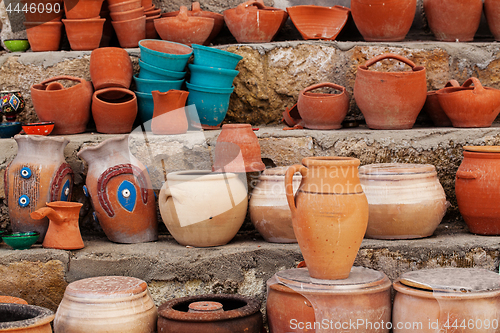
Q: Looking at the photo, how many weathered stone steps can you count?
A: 3